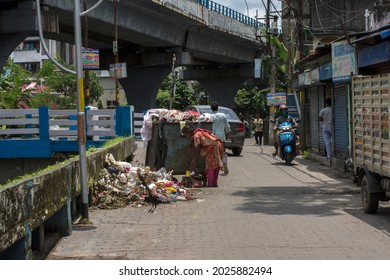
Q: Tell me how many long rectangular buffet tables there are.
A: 0